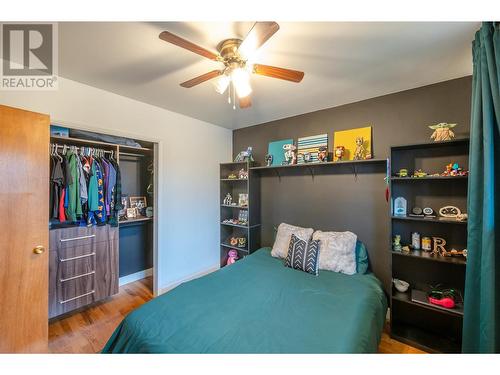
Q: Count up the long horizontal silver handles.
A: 4